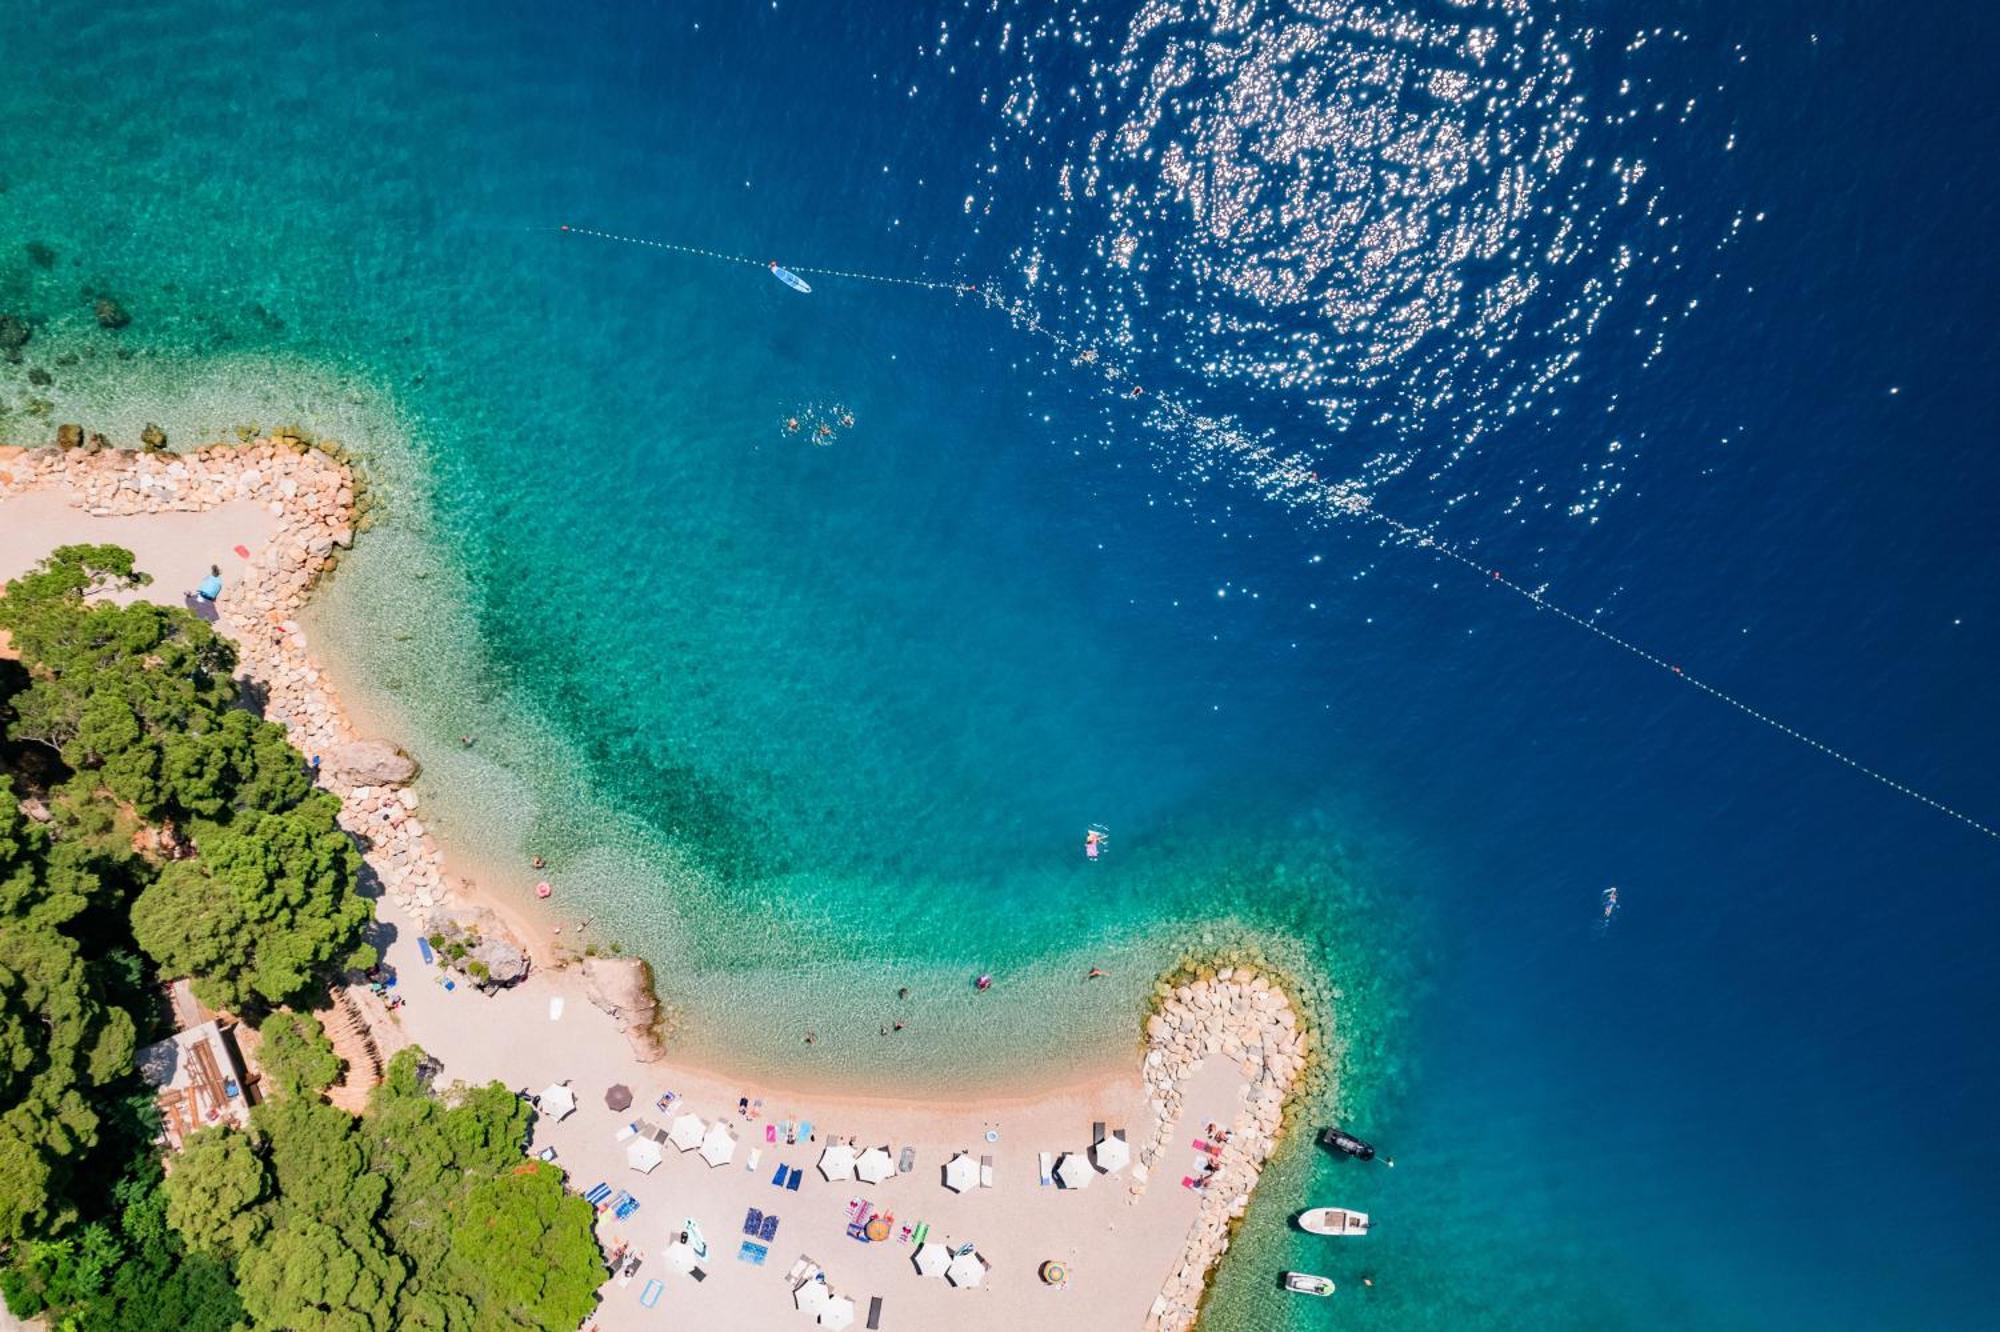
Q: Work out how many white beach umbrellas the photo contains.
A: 14